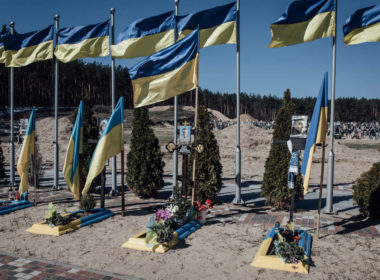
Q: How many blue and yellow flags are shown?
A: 12